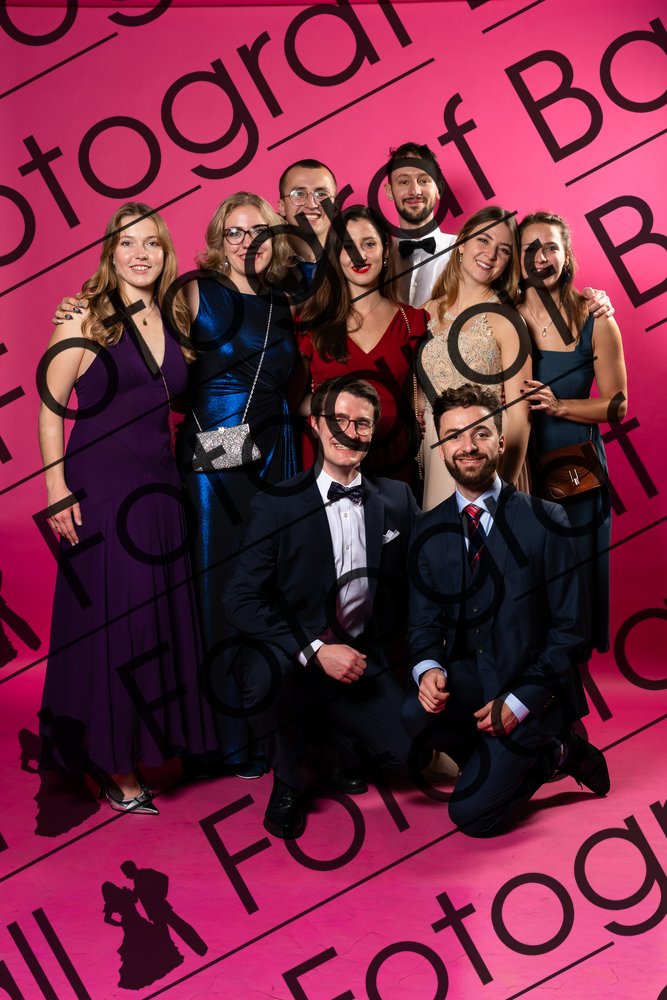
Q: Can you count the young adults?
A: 9